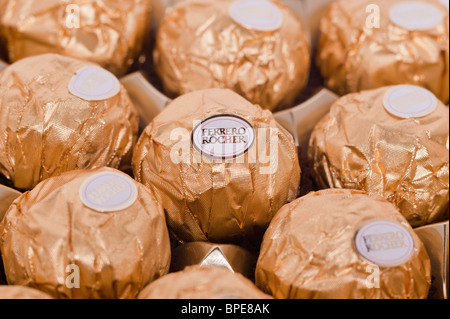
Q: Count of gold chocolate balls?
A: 10